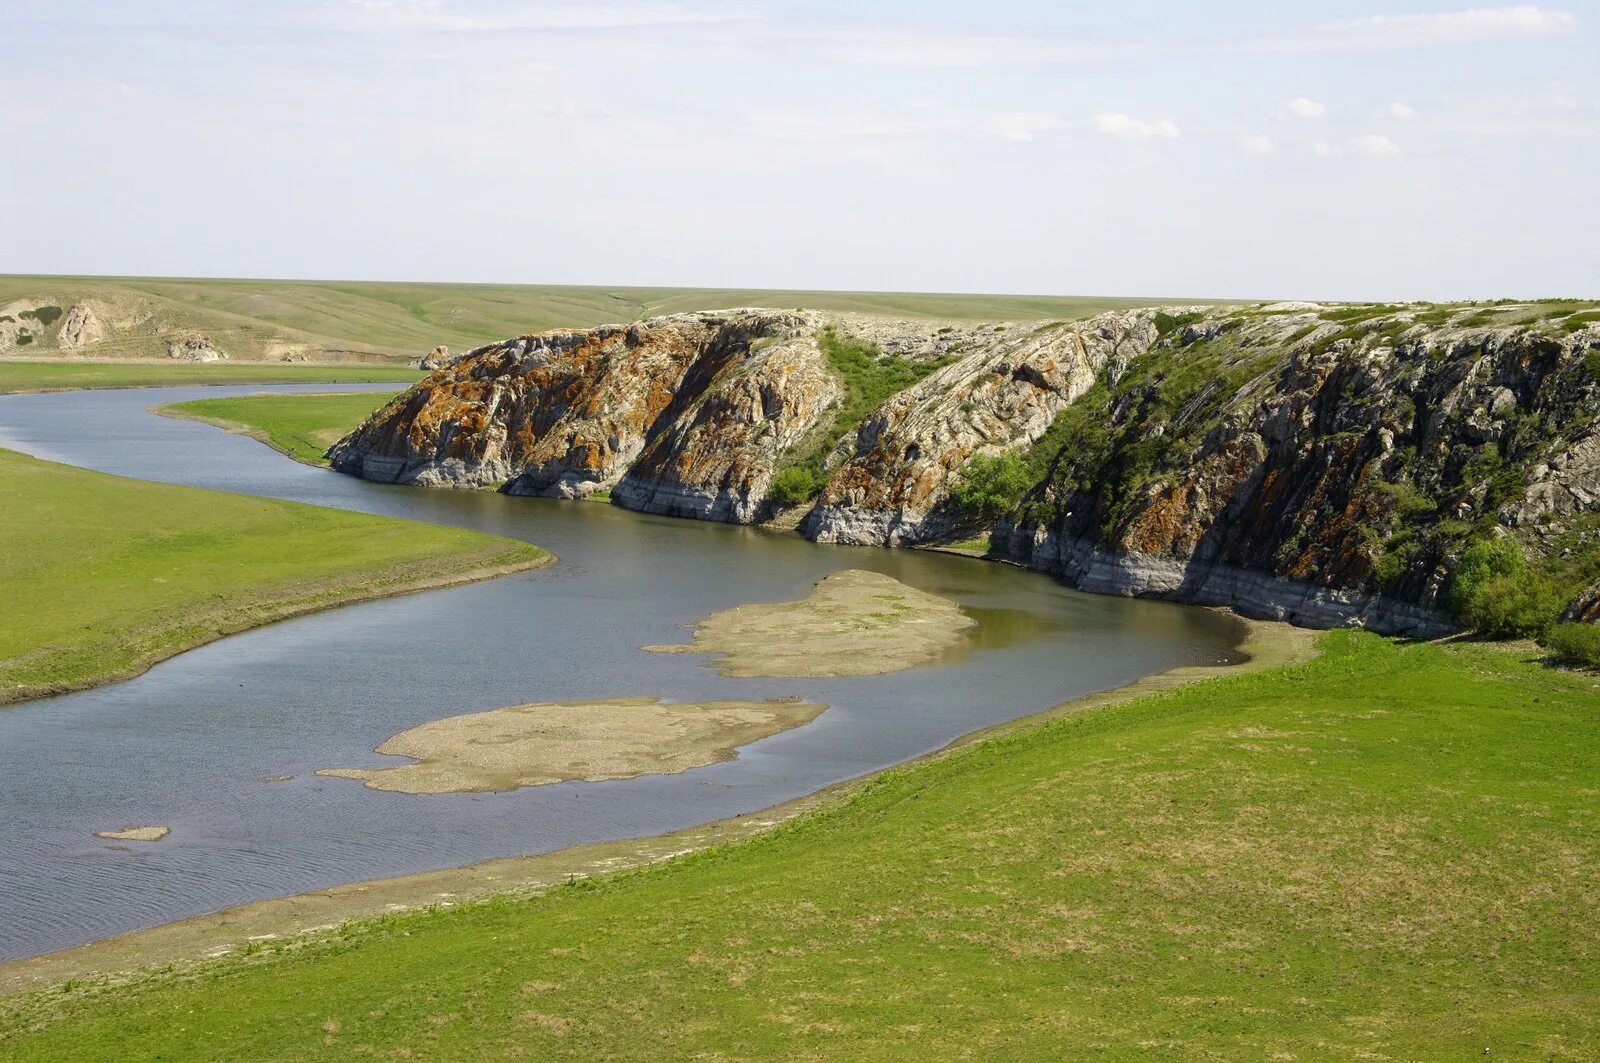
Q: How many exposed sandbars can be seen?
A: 3